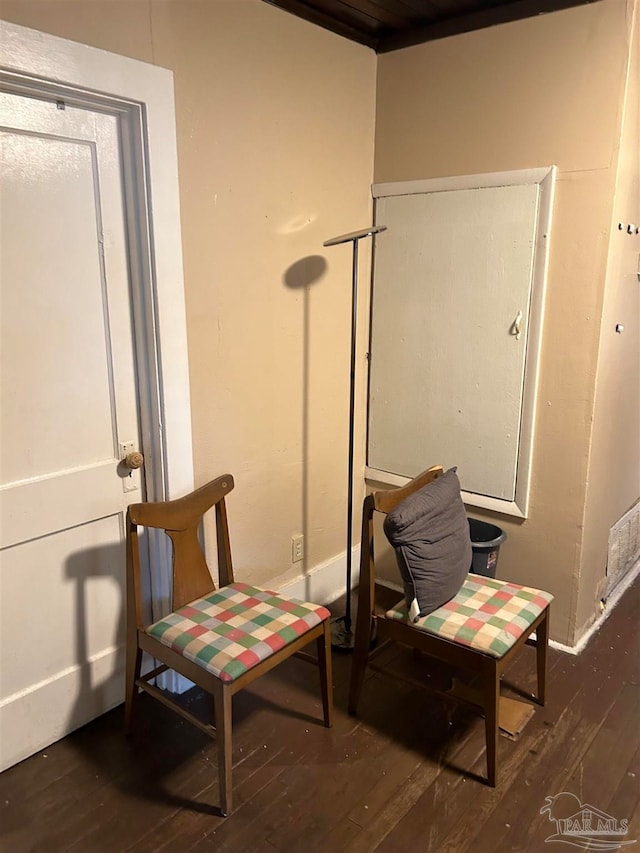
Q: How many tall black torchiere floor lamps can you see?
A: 1